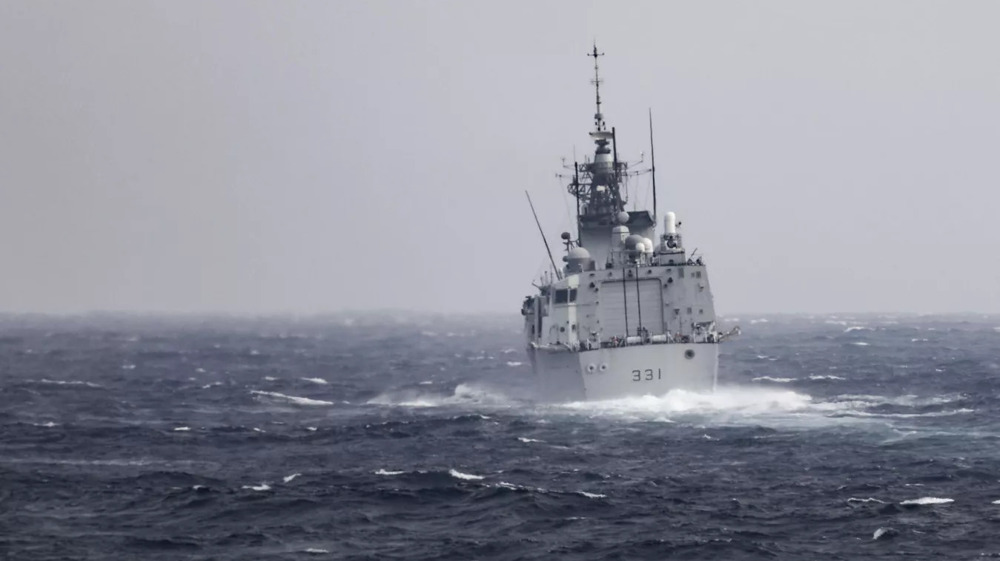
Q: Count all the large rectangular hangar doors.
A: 1